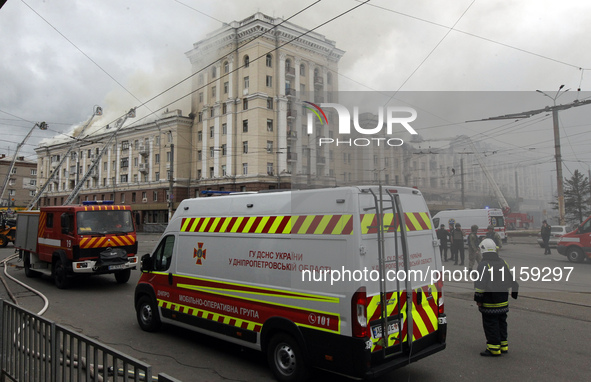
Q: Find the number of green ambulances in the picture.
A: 0